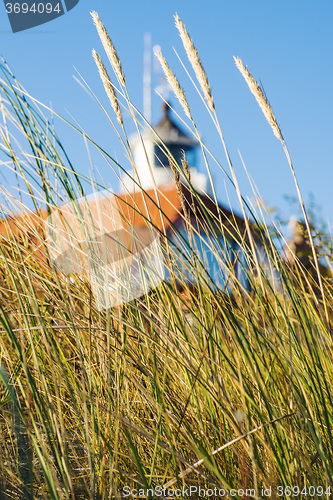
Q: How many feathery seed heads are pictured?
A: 5